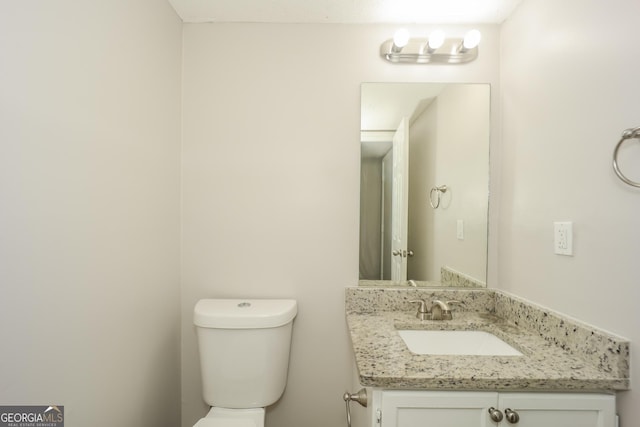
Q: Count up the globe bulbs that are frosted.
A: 3